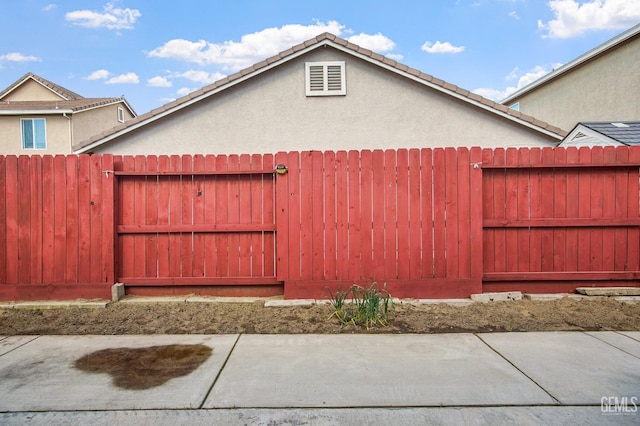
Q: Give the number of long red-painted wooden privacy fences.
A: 1